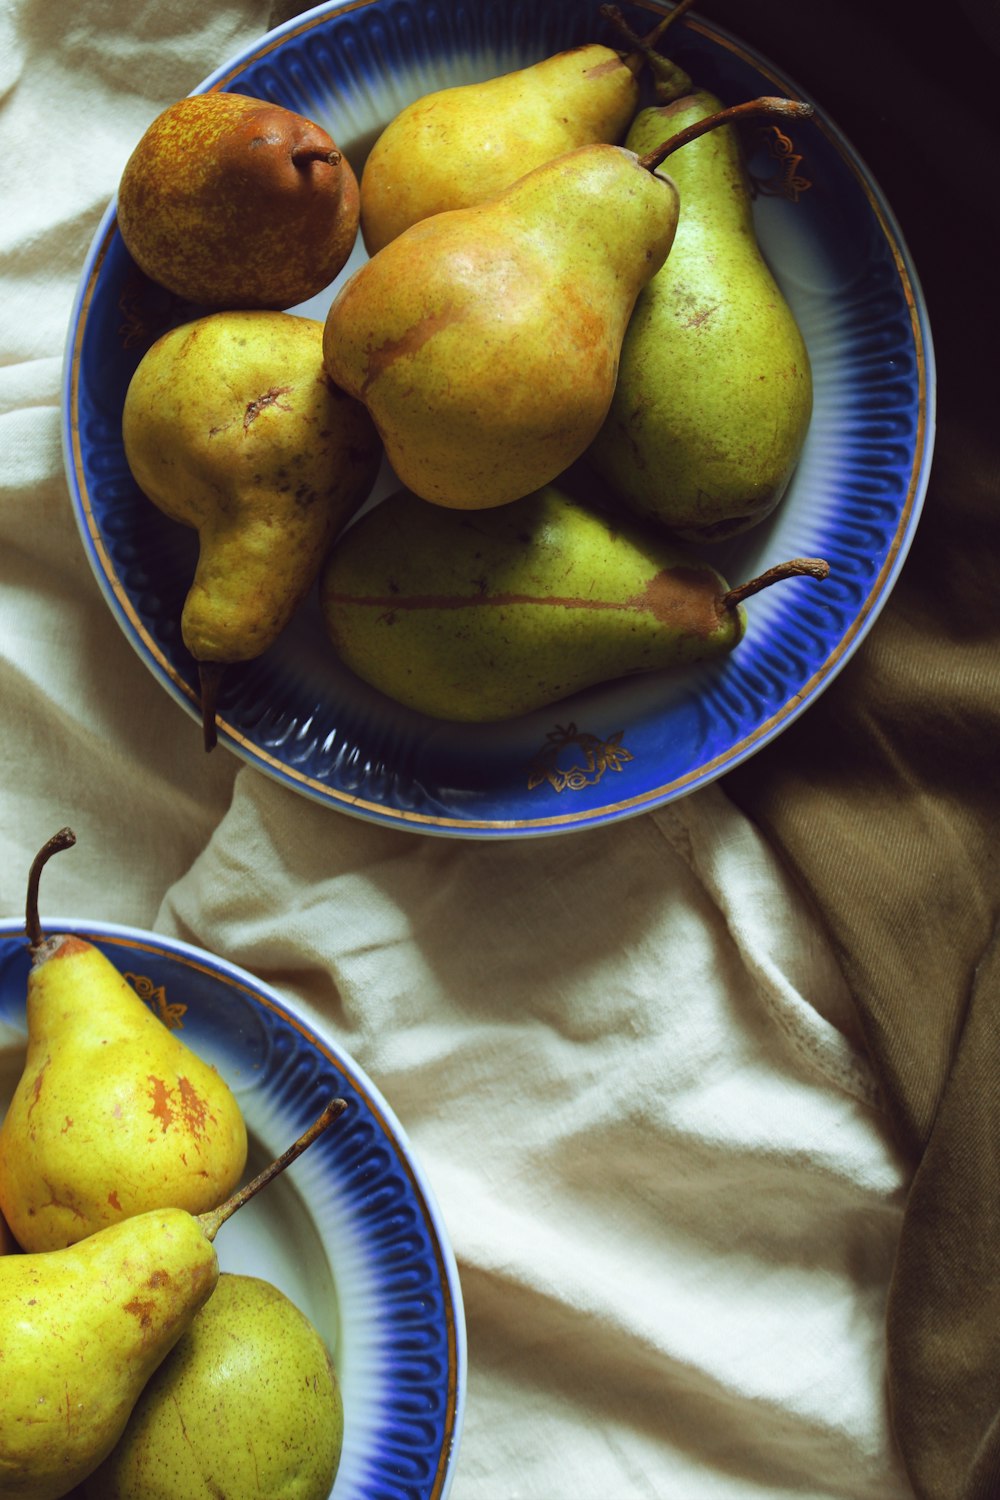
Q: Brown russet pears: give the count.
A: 1